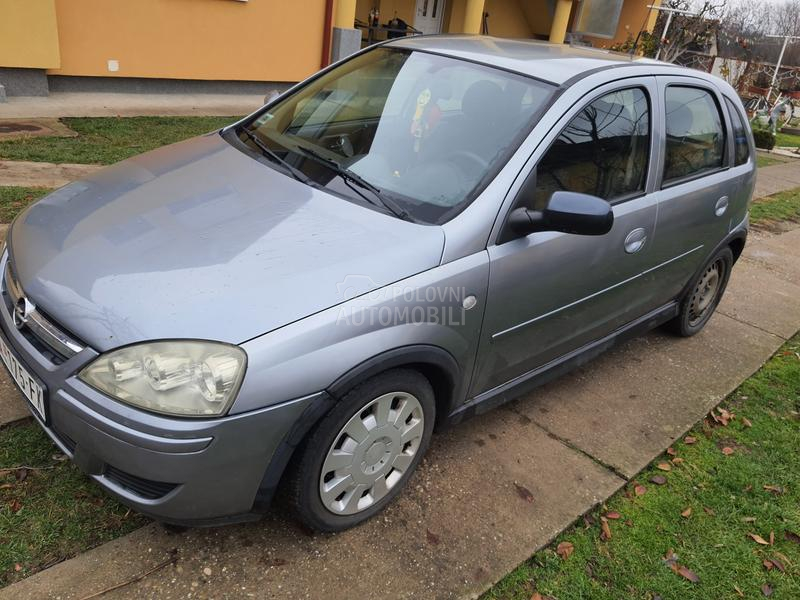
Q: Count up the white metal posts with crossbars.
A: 2